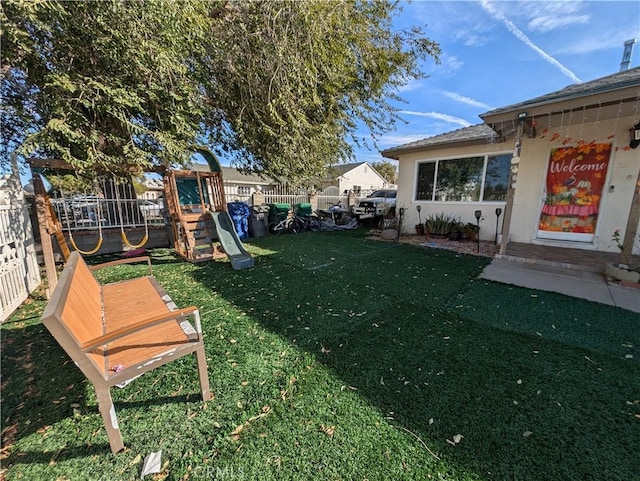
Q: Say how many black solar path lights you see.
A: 4